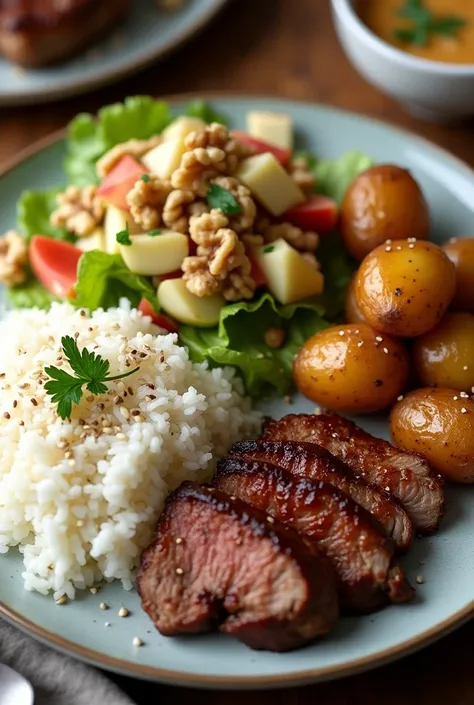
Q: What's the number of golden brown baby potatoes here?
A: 7